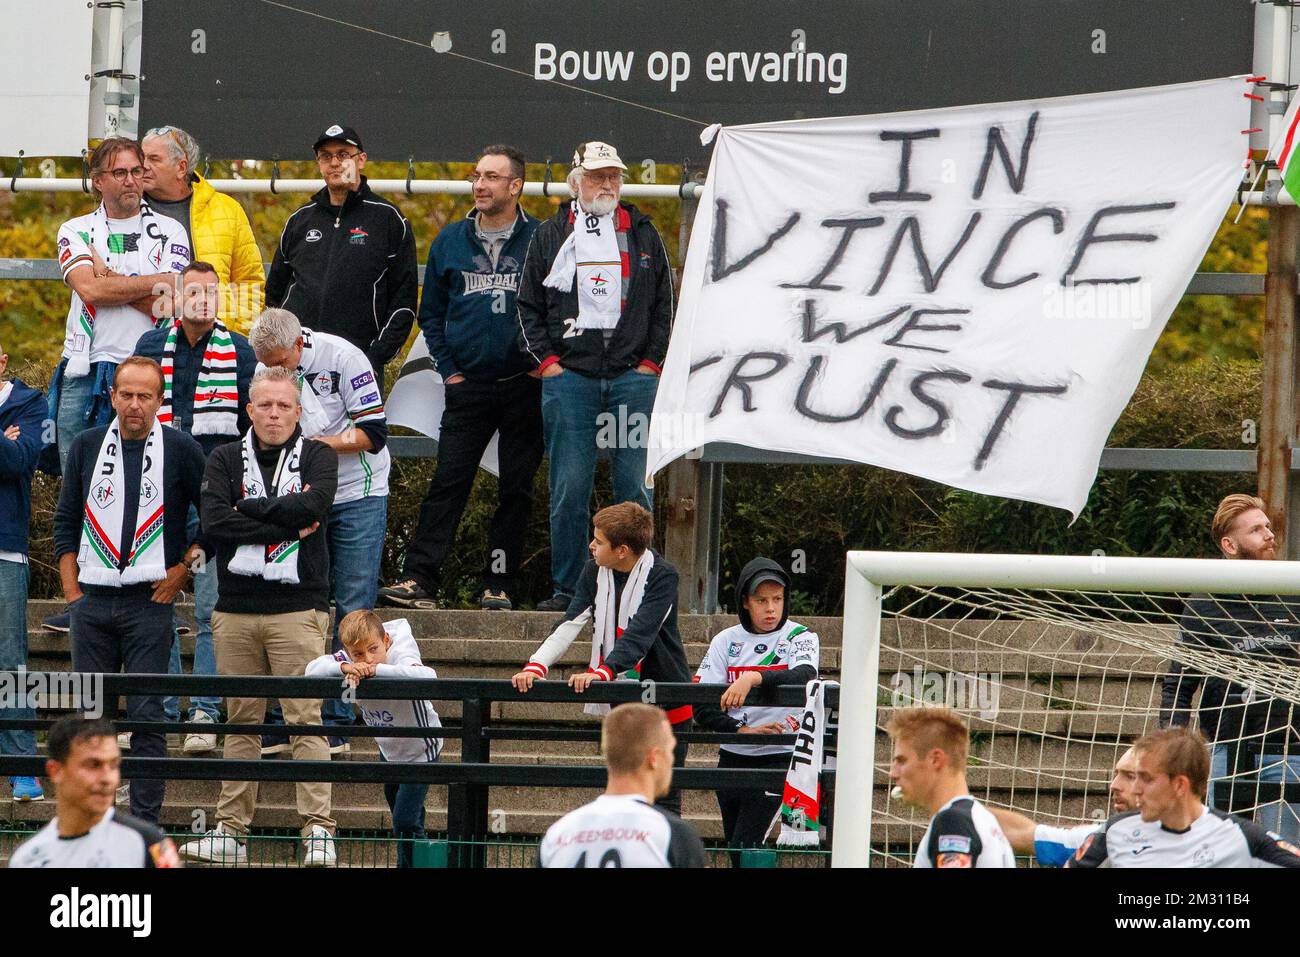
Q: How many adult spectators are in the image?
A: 11